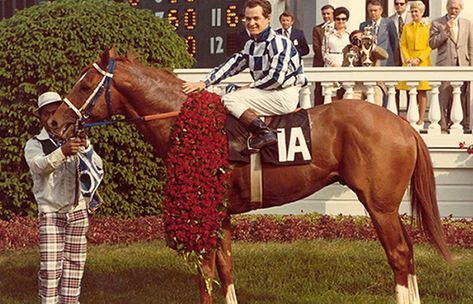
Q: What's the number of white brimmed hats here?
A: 1